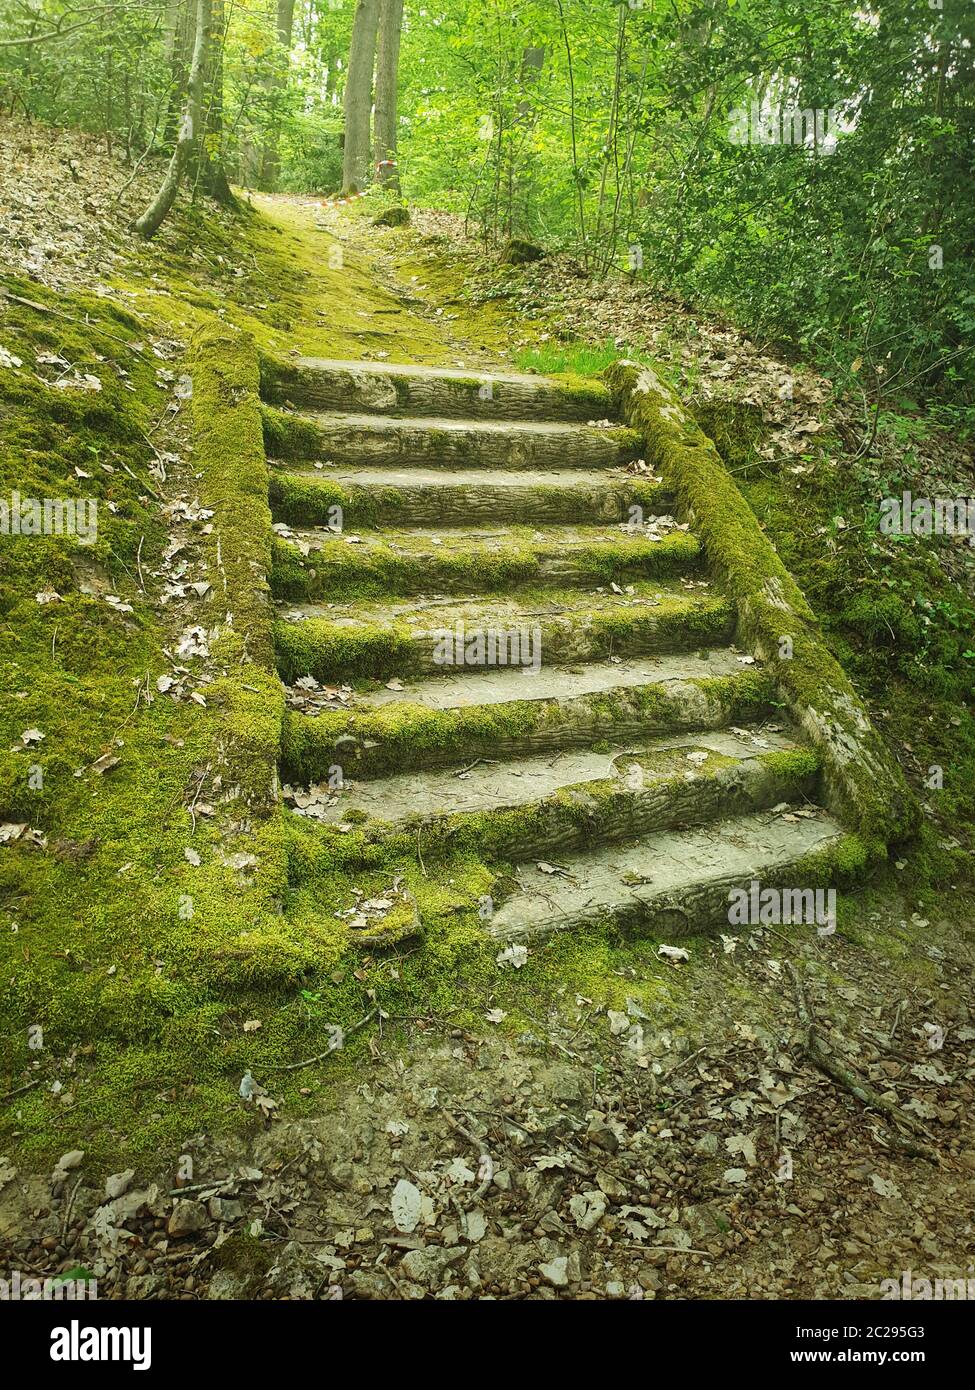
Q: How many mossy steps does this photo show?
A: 8